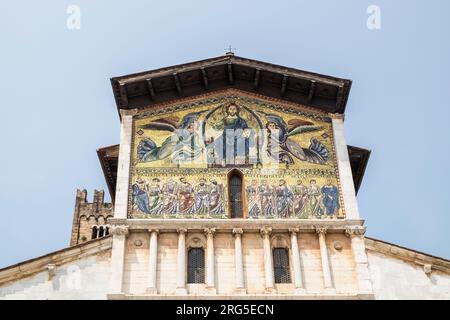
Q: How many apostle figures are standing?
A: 12